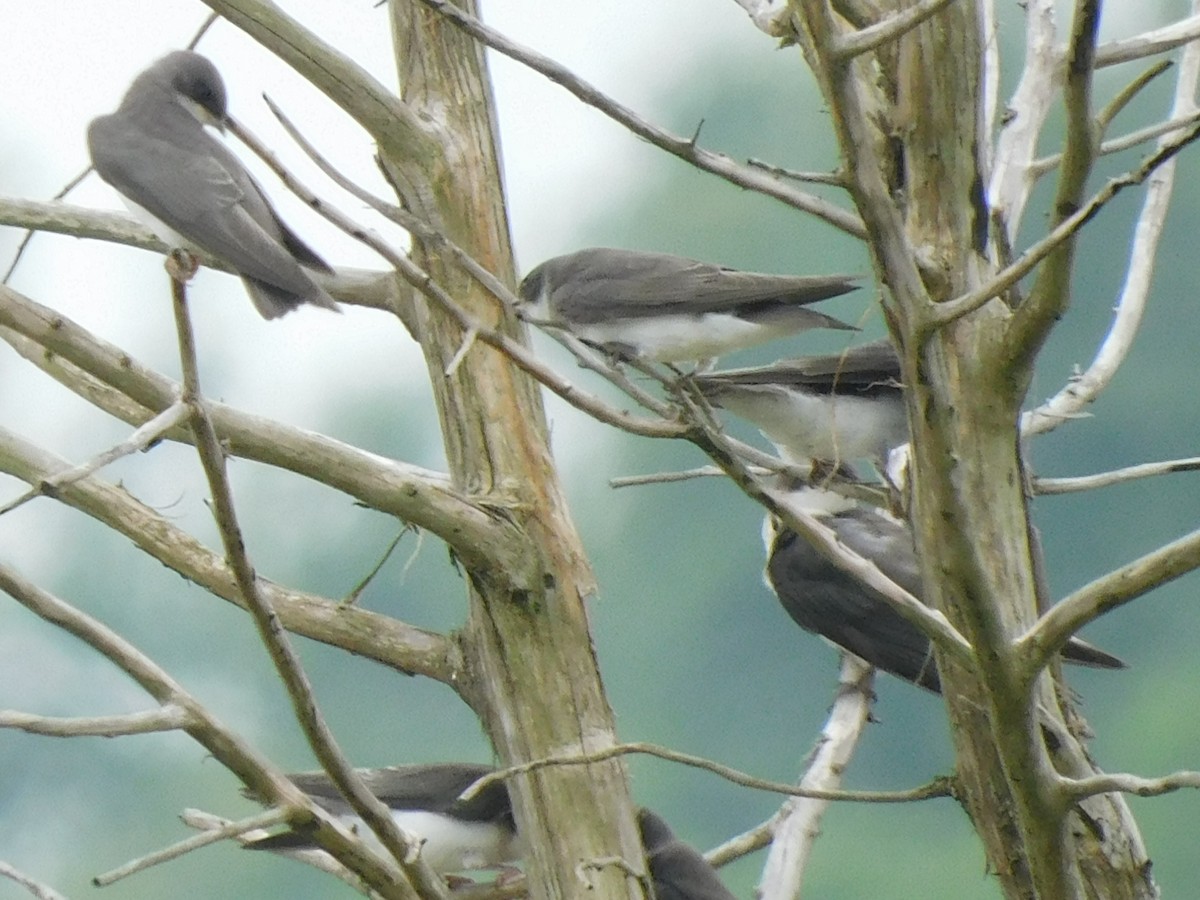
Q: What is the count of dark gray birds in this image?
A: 6